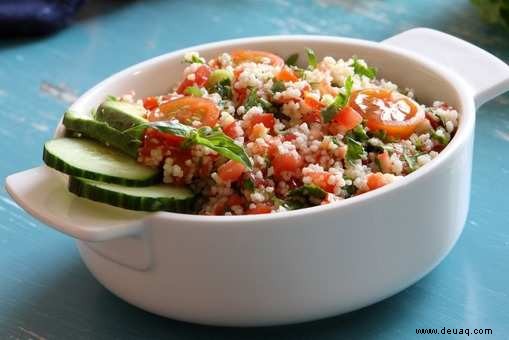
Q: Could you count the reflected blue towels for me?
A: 0